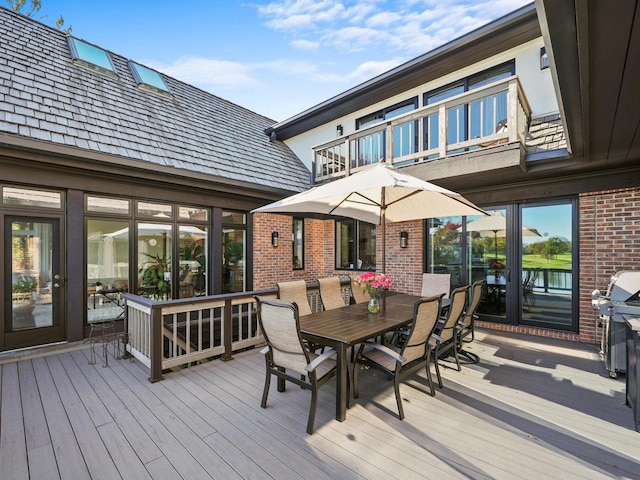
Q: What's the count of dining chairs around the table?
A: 8